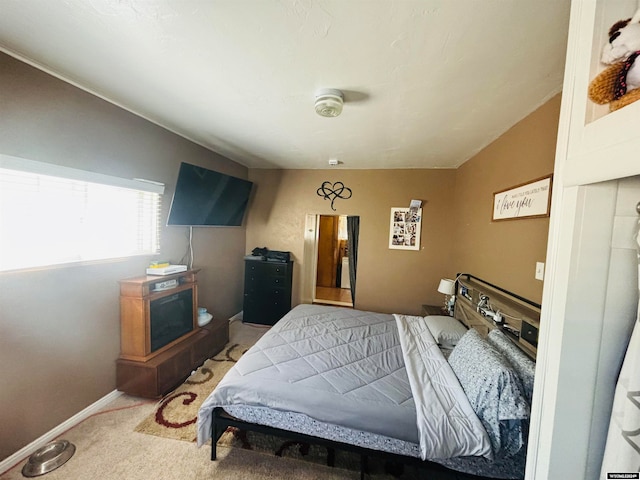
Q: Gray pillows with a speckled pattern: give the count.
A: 2